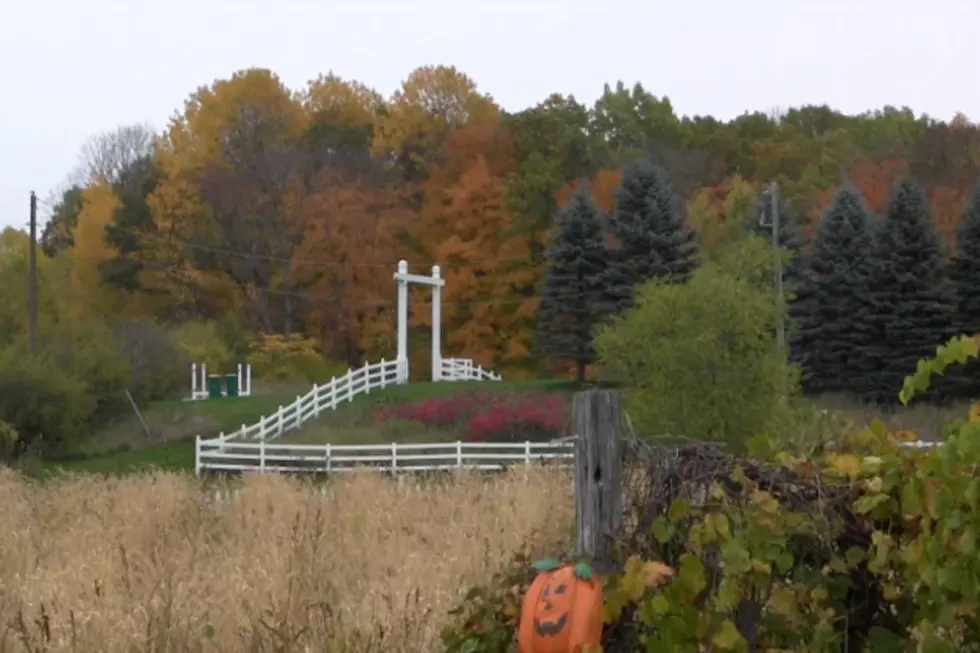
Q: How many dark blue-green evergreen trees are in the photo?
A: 6